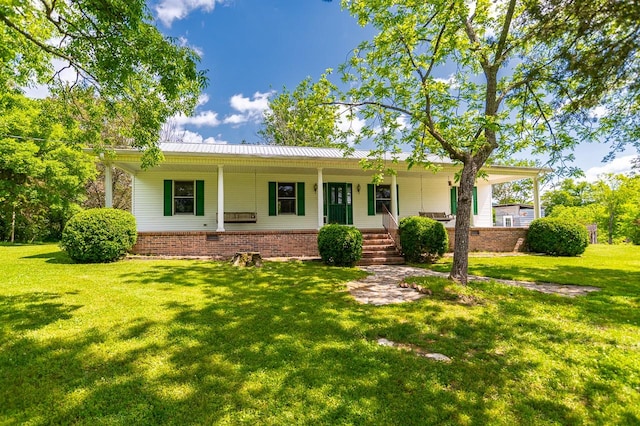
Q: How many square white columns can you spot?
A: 5